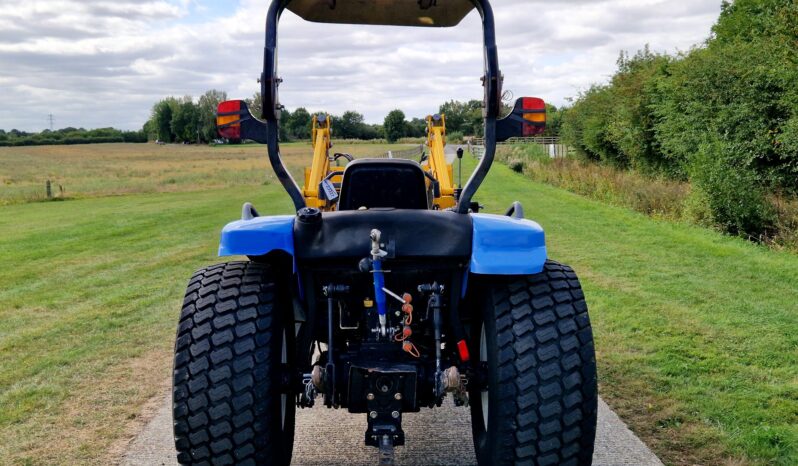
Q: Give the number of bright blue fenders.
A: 2